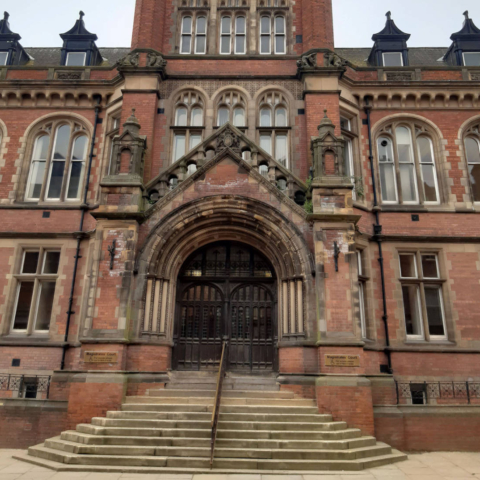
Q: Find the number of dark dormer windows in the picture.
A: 4